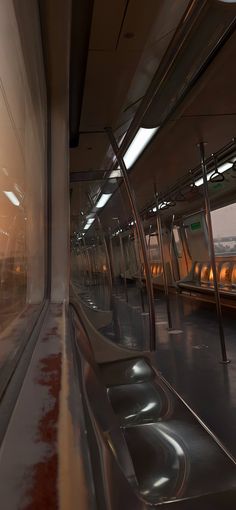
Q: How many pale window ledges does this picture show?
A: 1